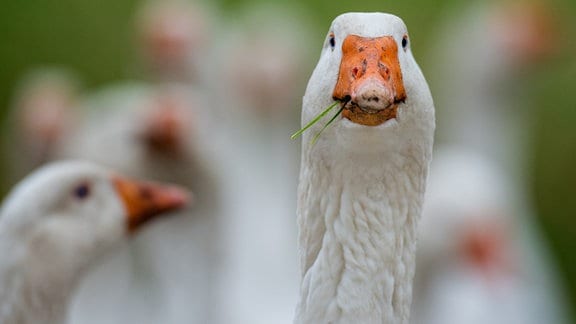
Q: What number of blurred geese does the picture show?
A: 7